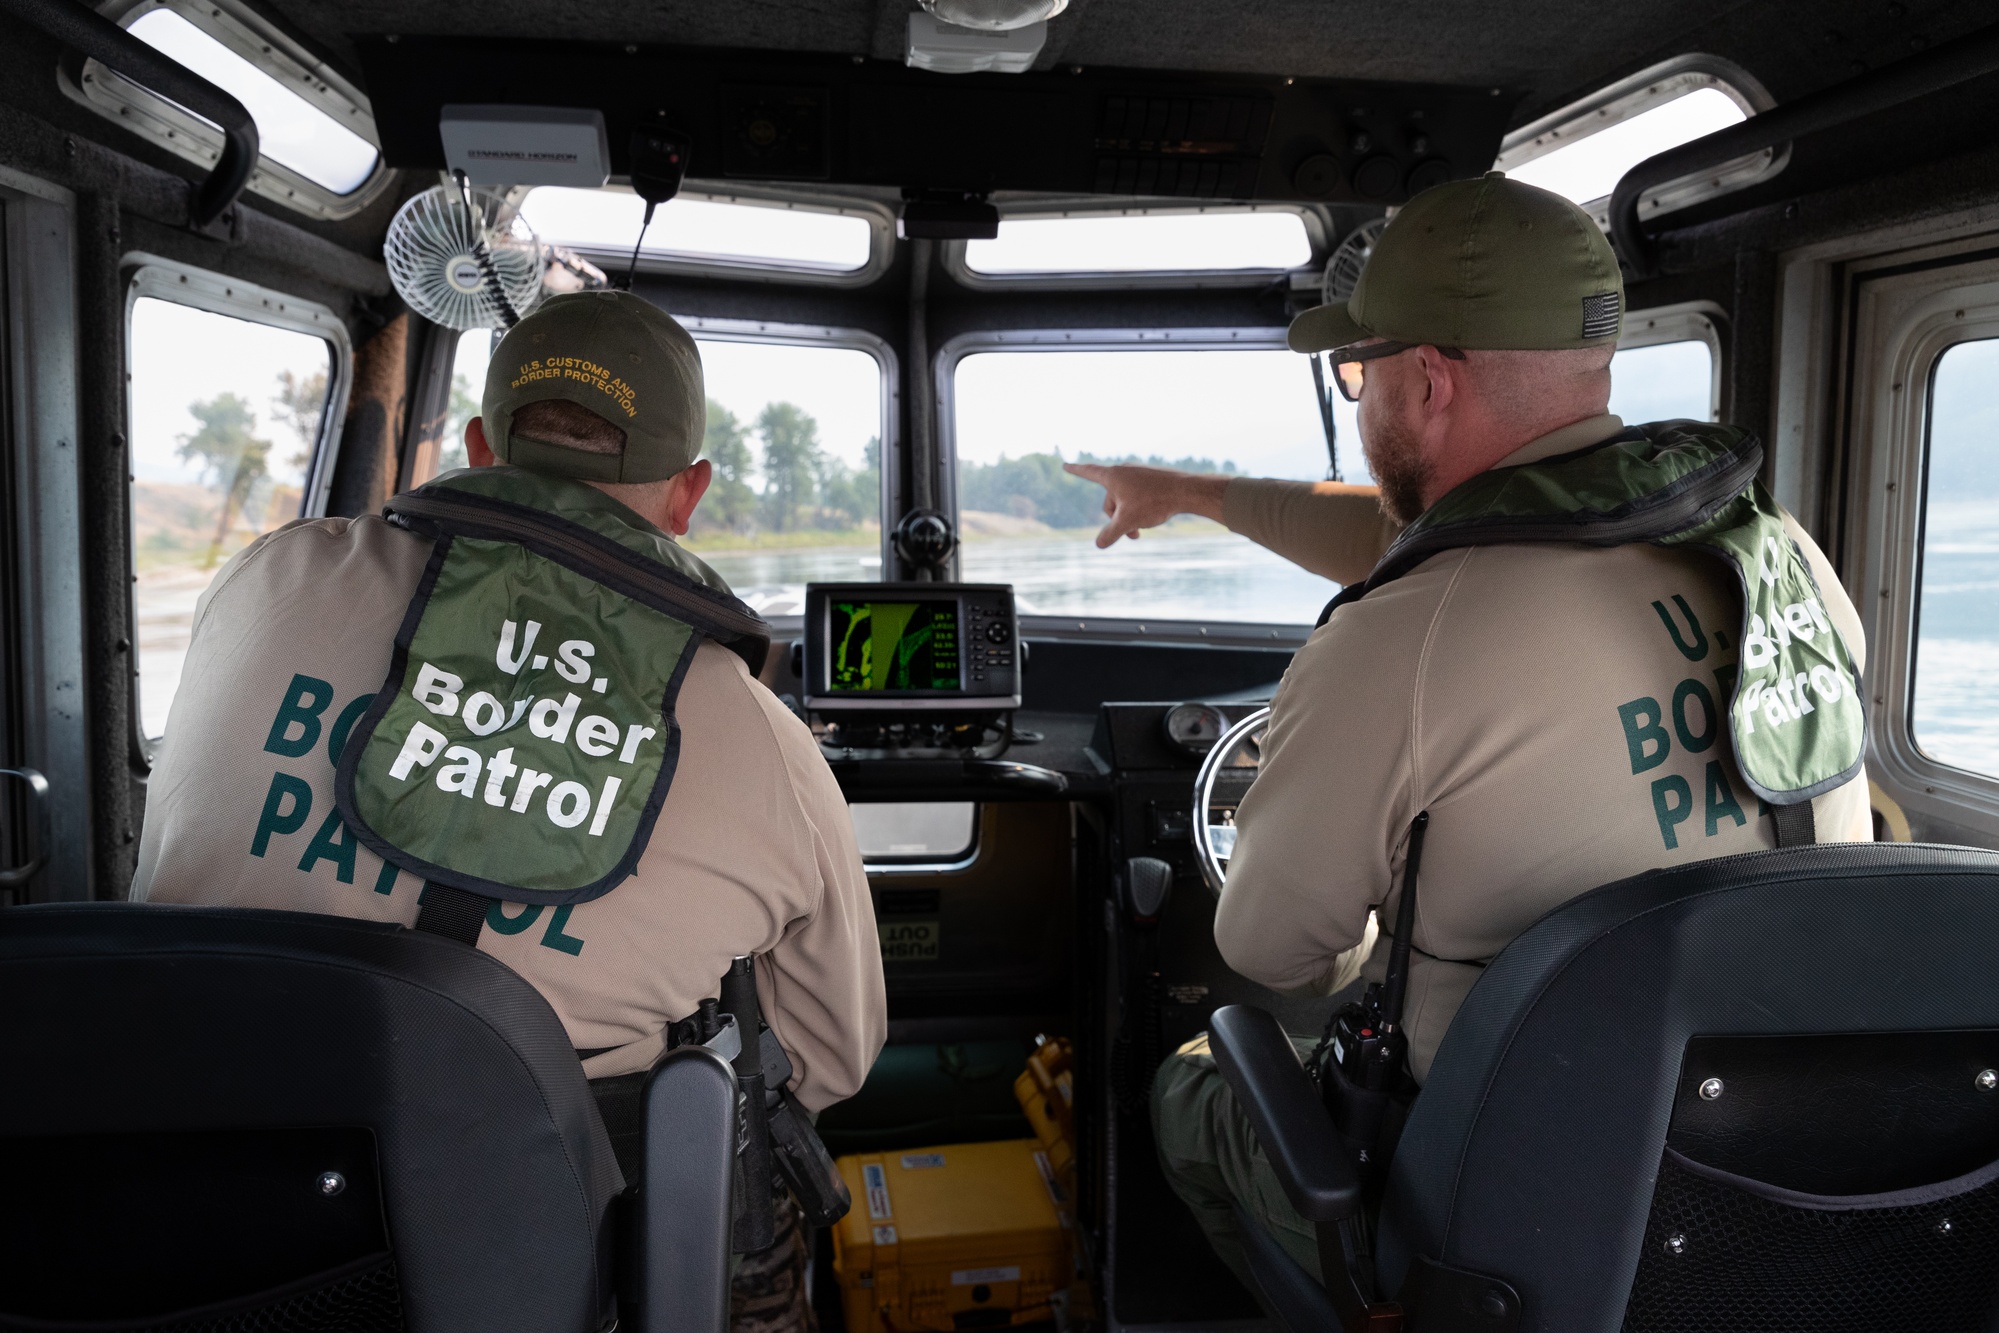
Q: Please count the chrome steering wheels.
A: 1